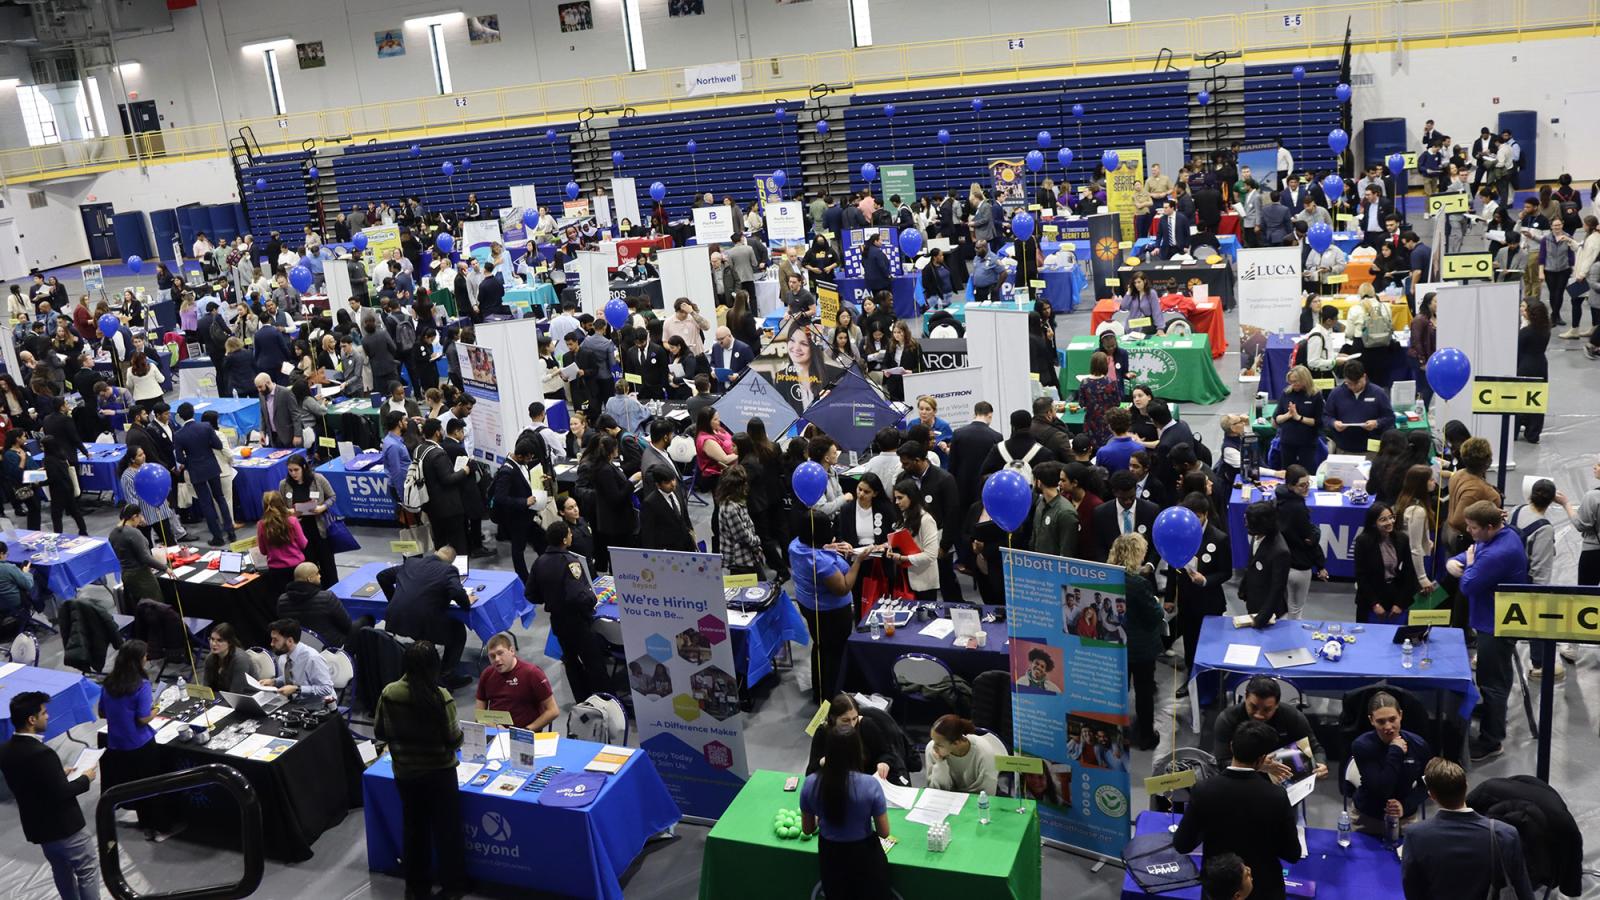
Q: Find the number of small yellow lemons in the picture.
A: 0